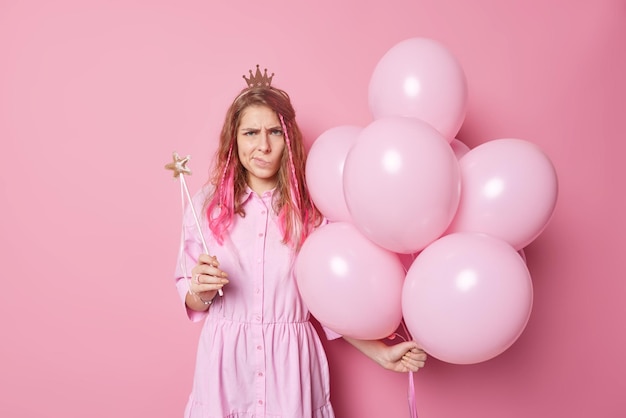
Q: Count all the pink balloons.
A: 7